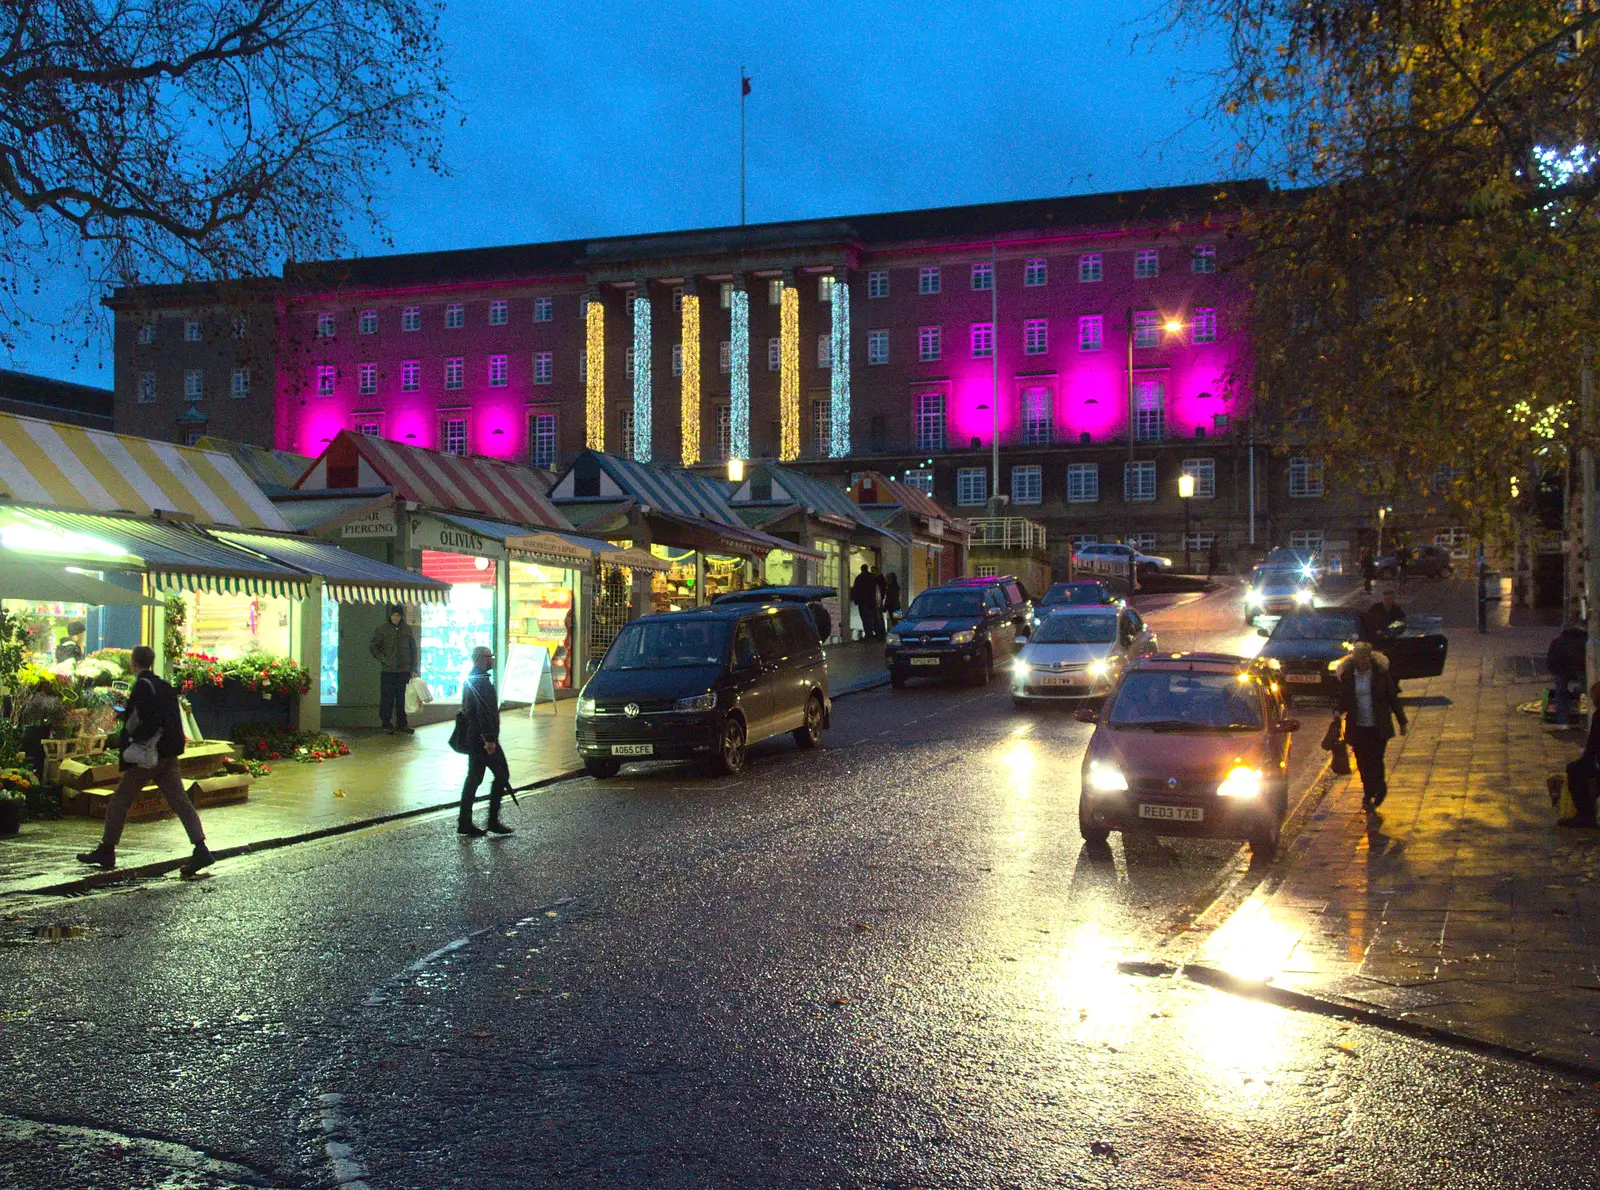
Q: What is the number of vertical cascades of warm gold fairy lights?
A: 3